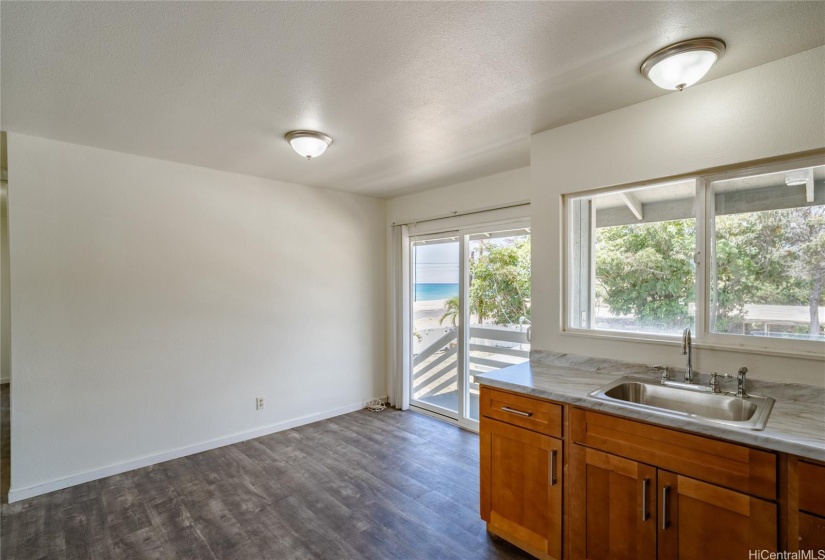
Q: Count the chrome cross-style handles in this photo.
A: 2